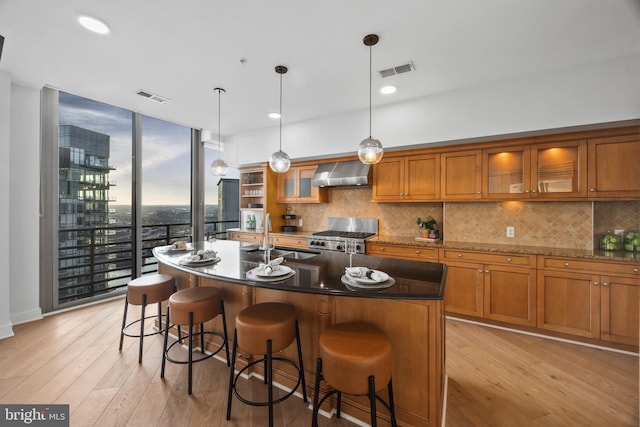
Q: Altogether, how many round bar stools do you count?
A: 4